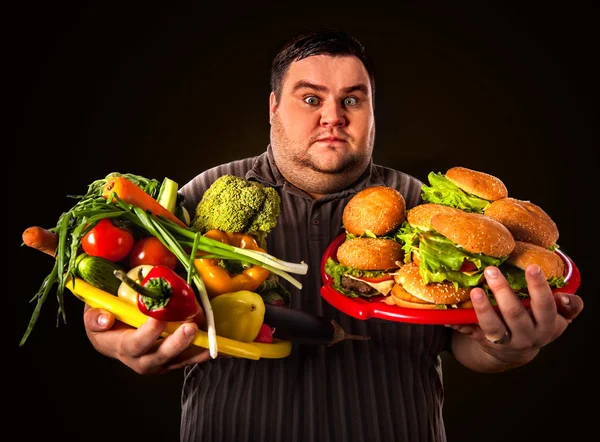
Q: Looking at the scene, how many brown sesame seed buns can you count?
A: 8